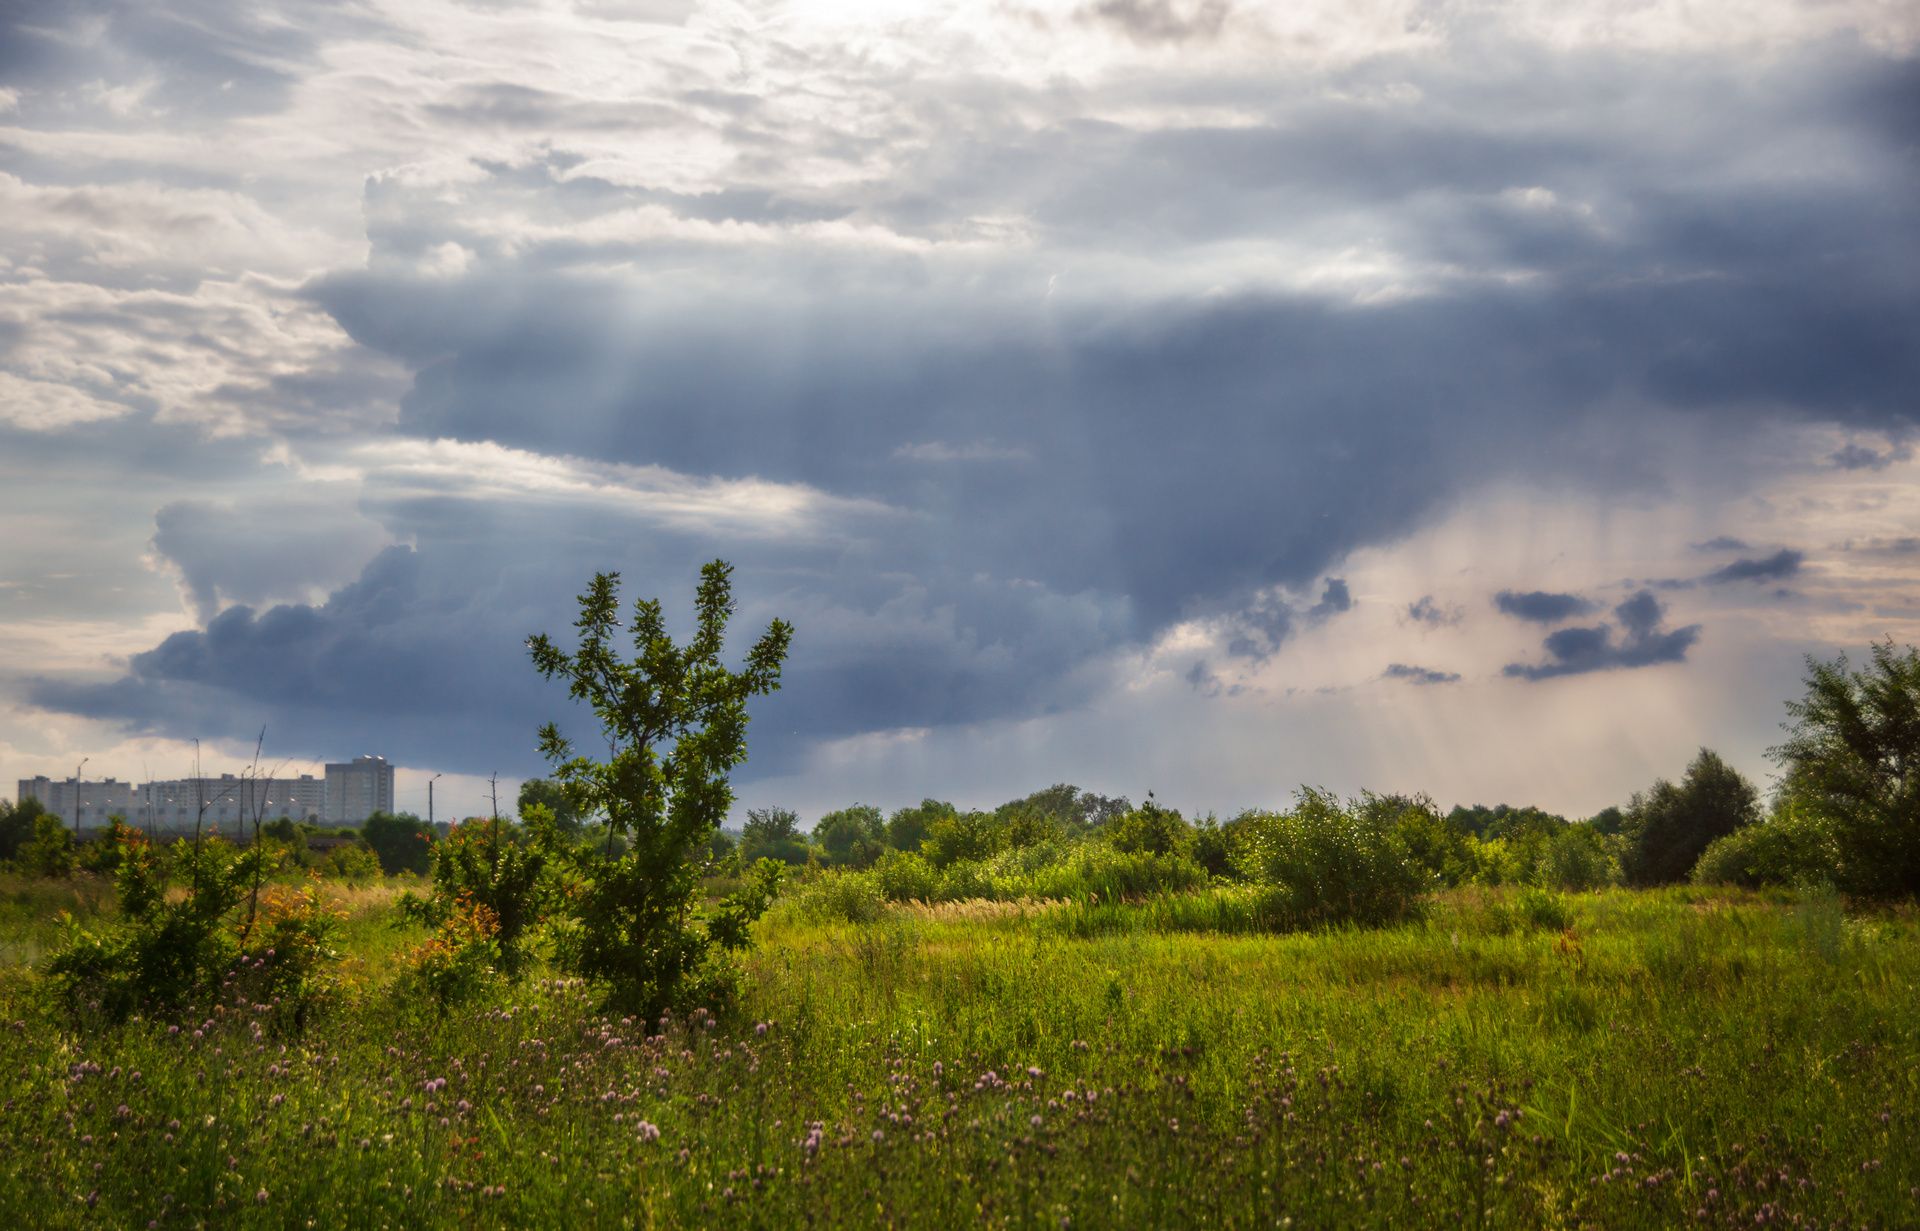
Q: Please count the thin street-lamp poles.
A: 3